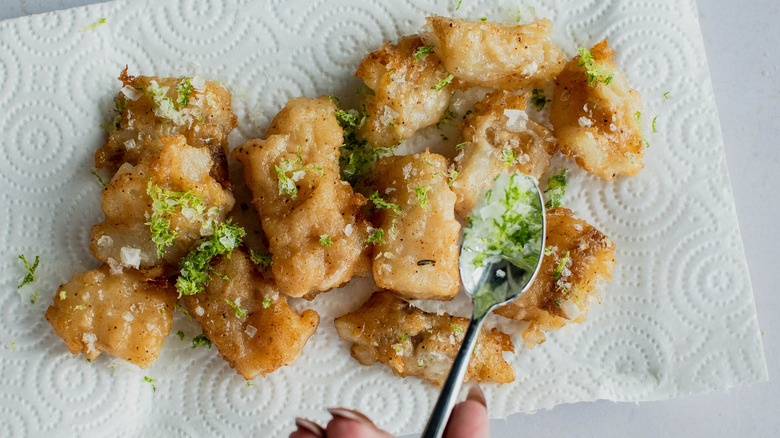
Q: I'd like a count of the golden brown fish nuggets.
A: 12